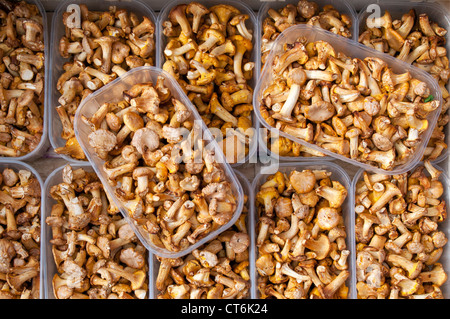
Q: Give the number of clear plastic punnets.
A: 12